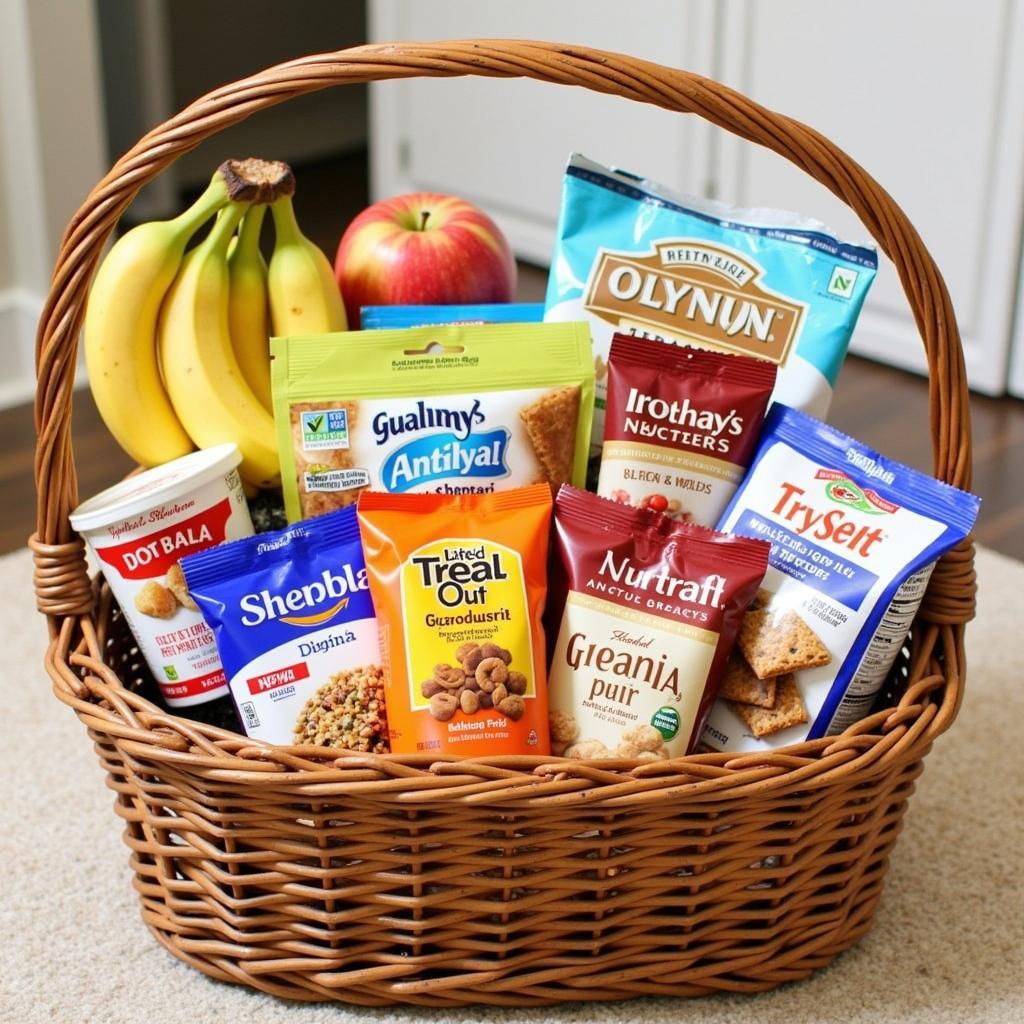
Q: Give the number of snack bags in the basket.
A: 8